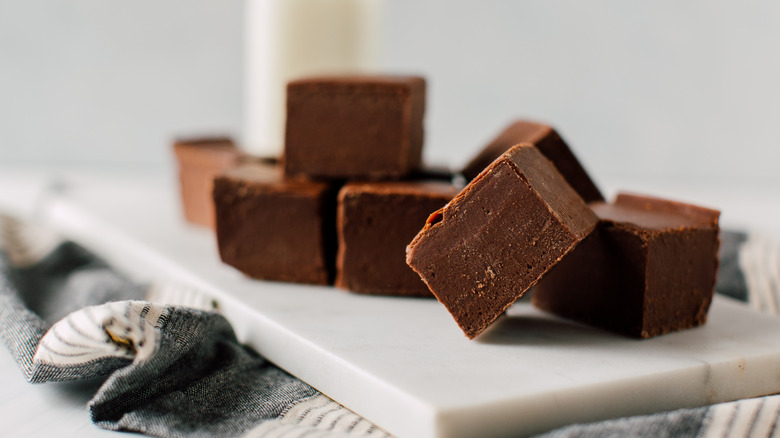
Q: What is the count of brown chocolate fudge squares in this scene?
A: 7